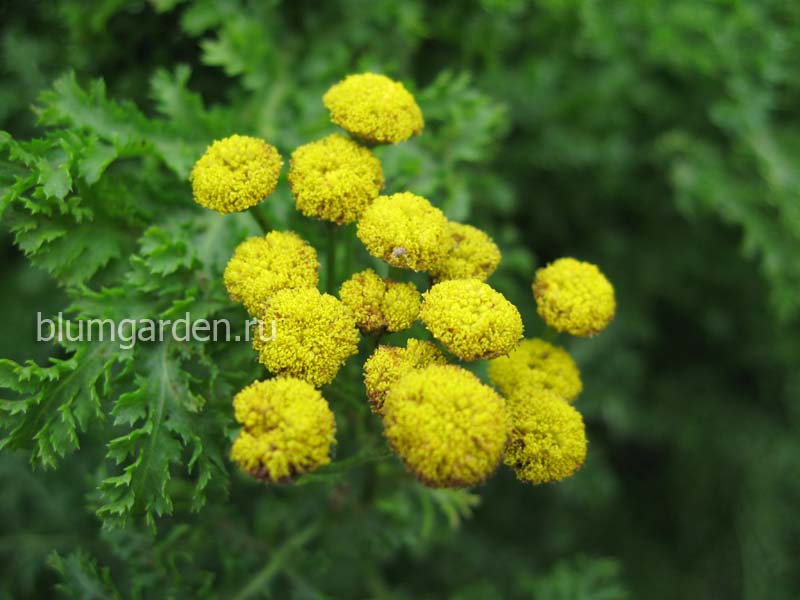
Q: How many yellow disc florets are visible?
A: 15